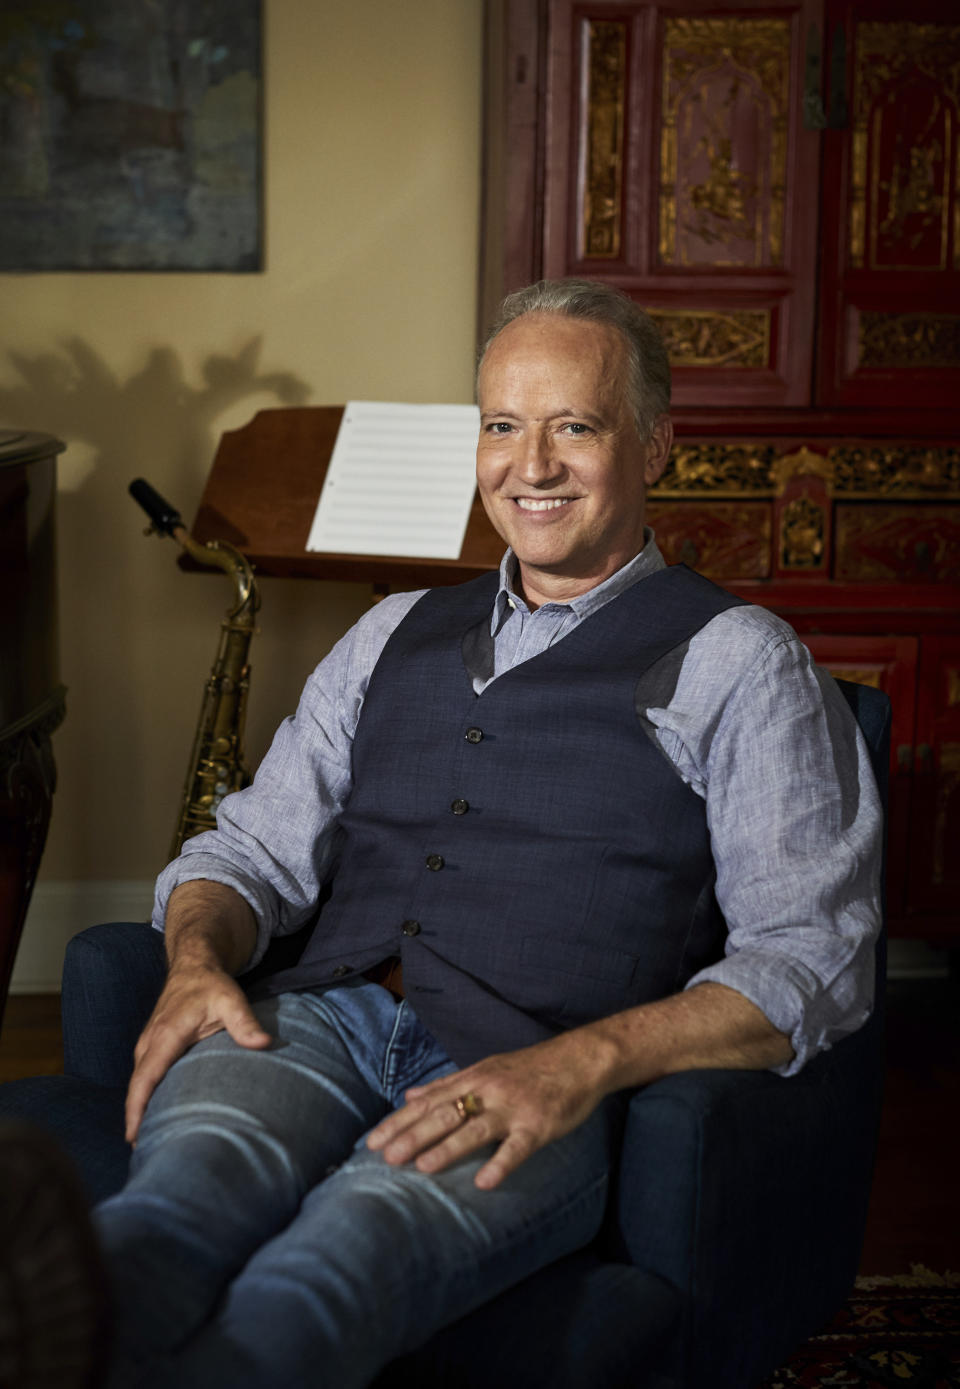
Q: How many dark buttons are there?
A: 5